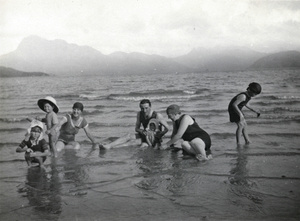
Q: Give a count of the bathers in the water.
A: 7